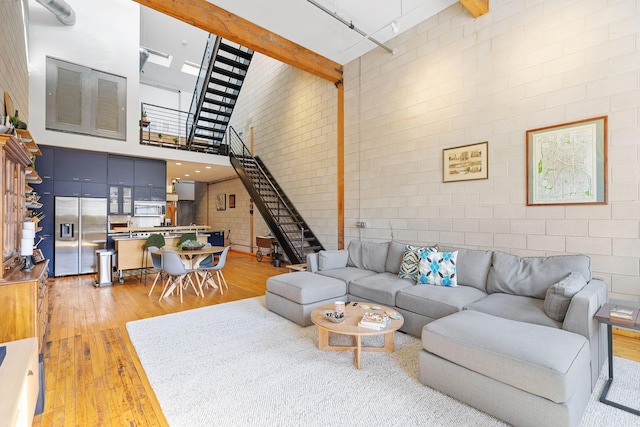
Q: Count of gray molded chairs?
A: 4